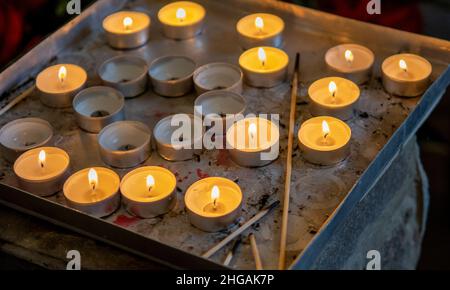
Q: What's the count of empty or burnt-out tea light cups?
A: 8